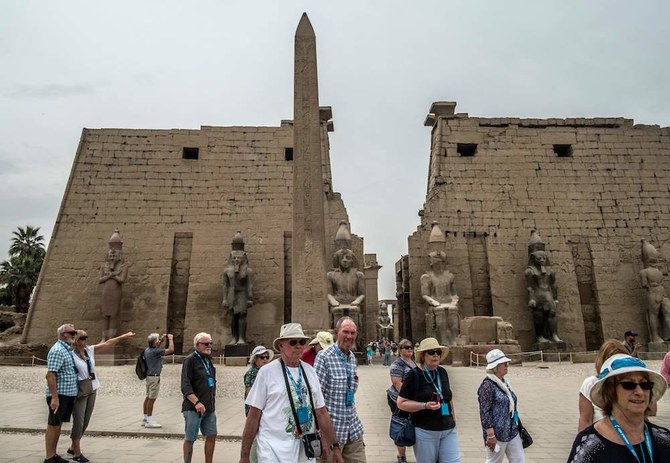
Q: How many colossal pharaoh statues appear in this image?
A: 6